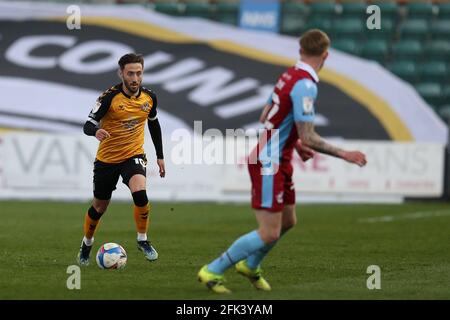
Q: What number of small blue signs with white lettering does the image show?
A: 1